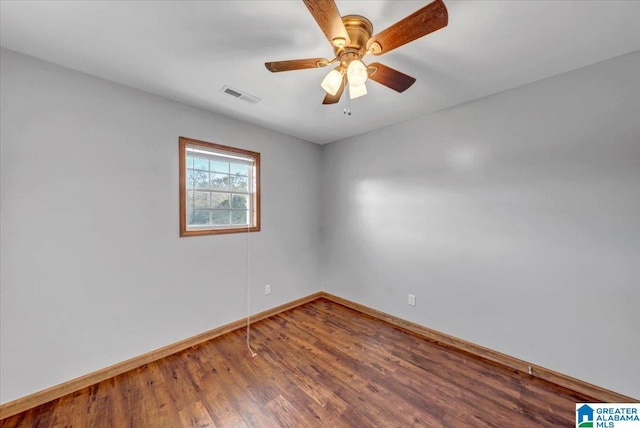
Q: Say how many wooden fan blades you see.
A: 5